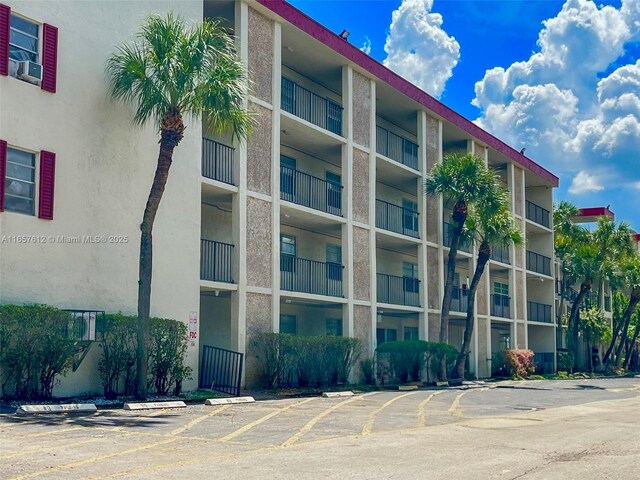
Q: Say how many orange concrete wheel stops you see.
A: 0